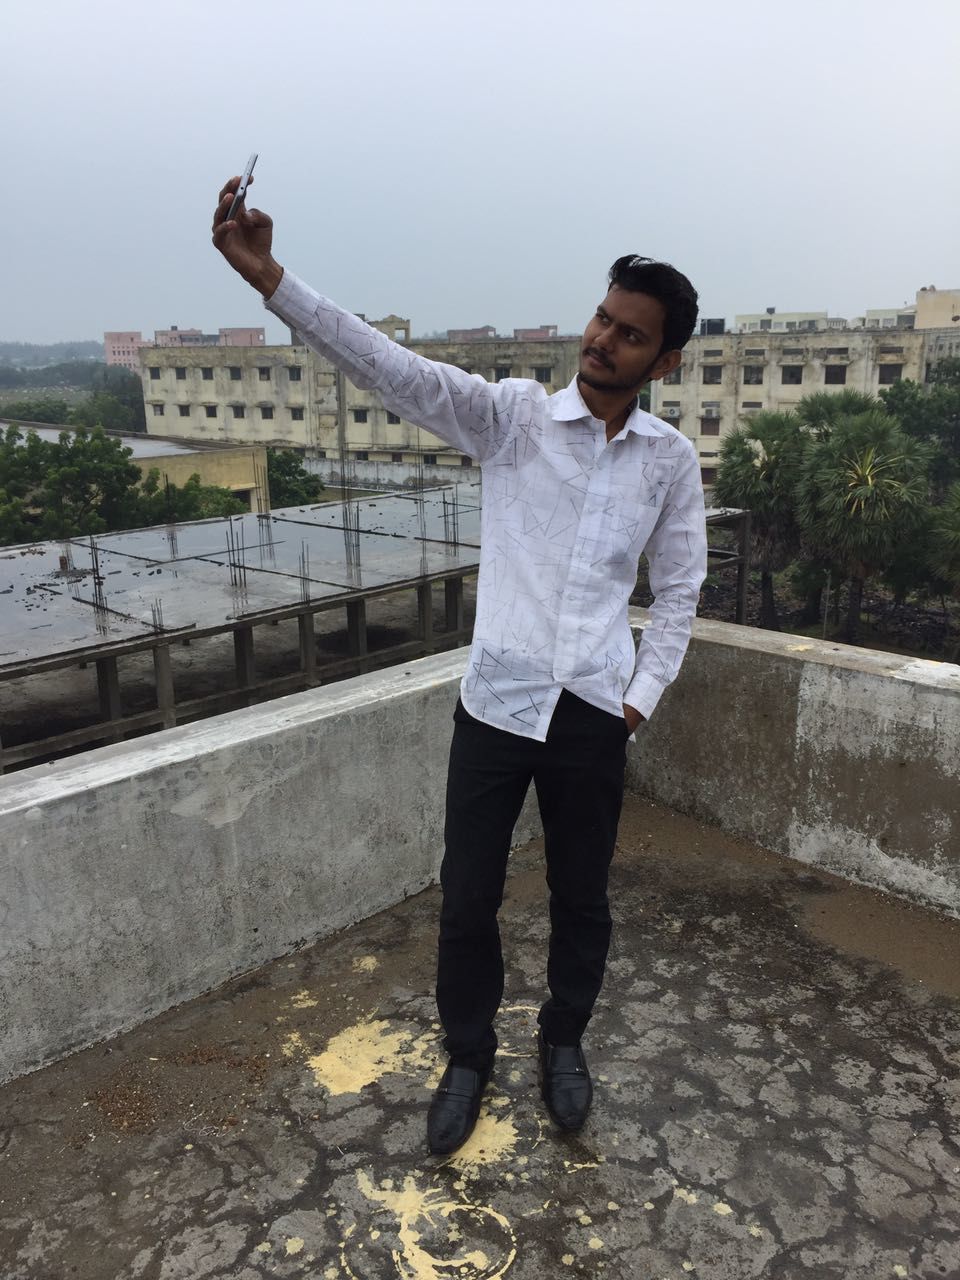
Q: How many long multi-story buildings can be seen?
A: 2